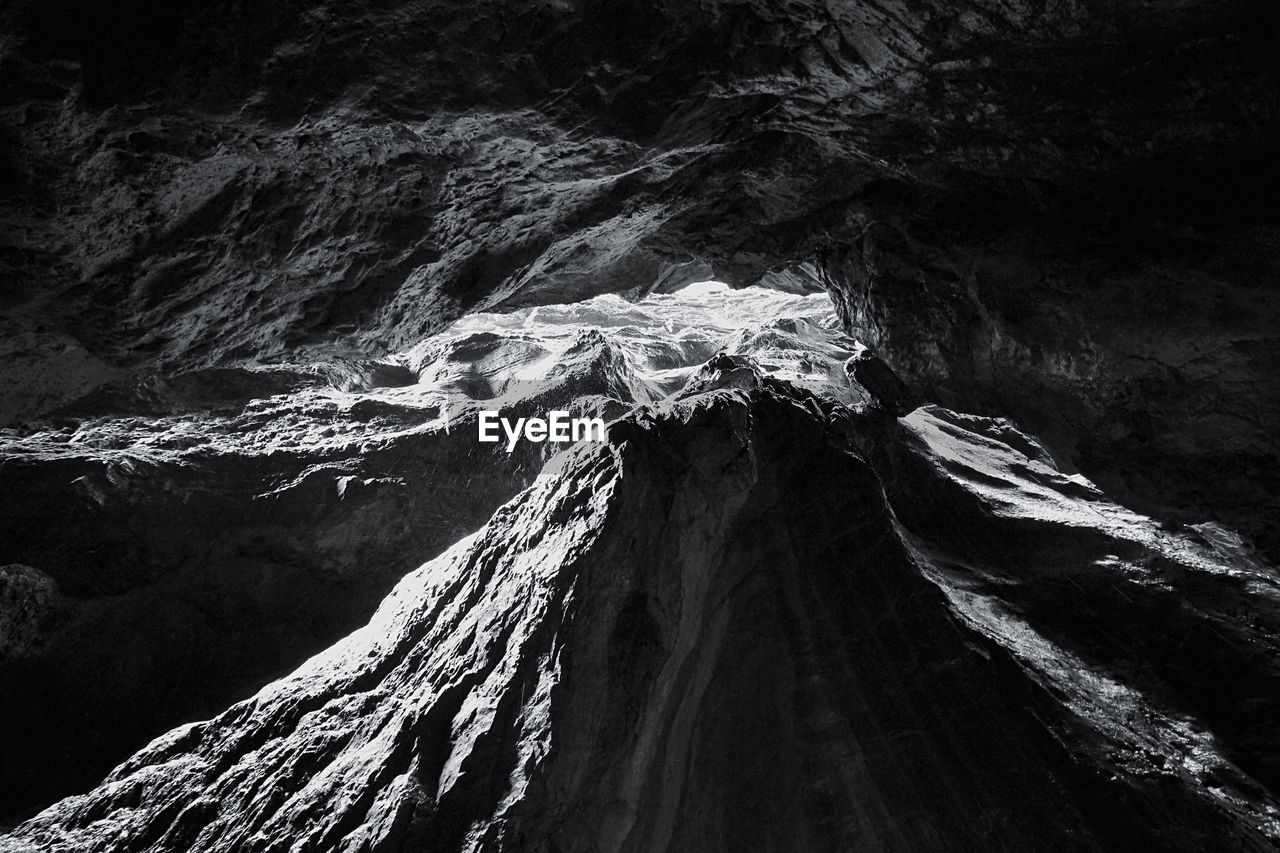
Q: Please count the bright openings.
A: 1